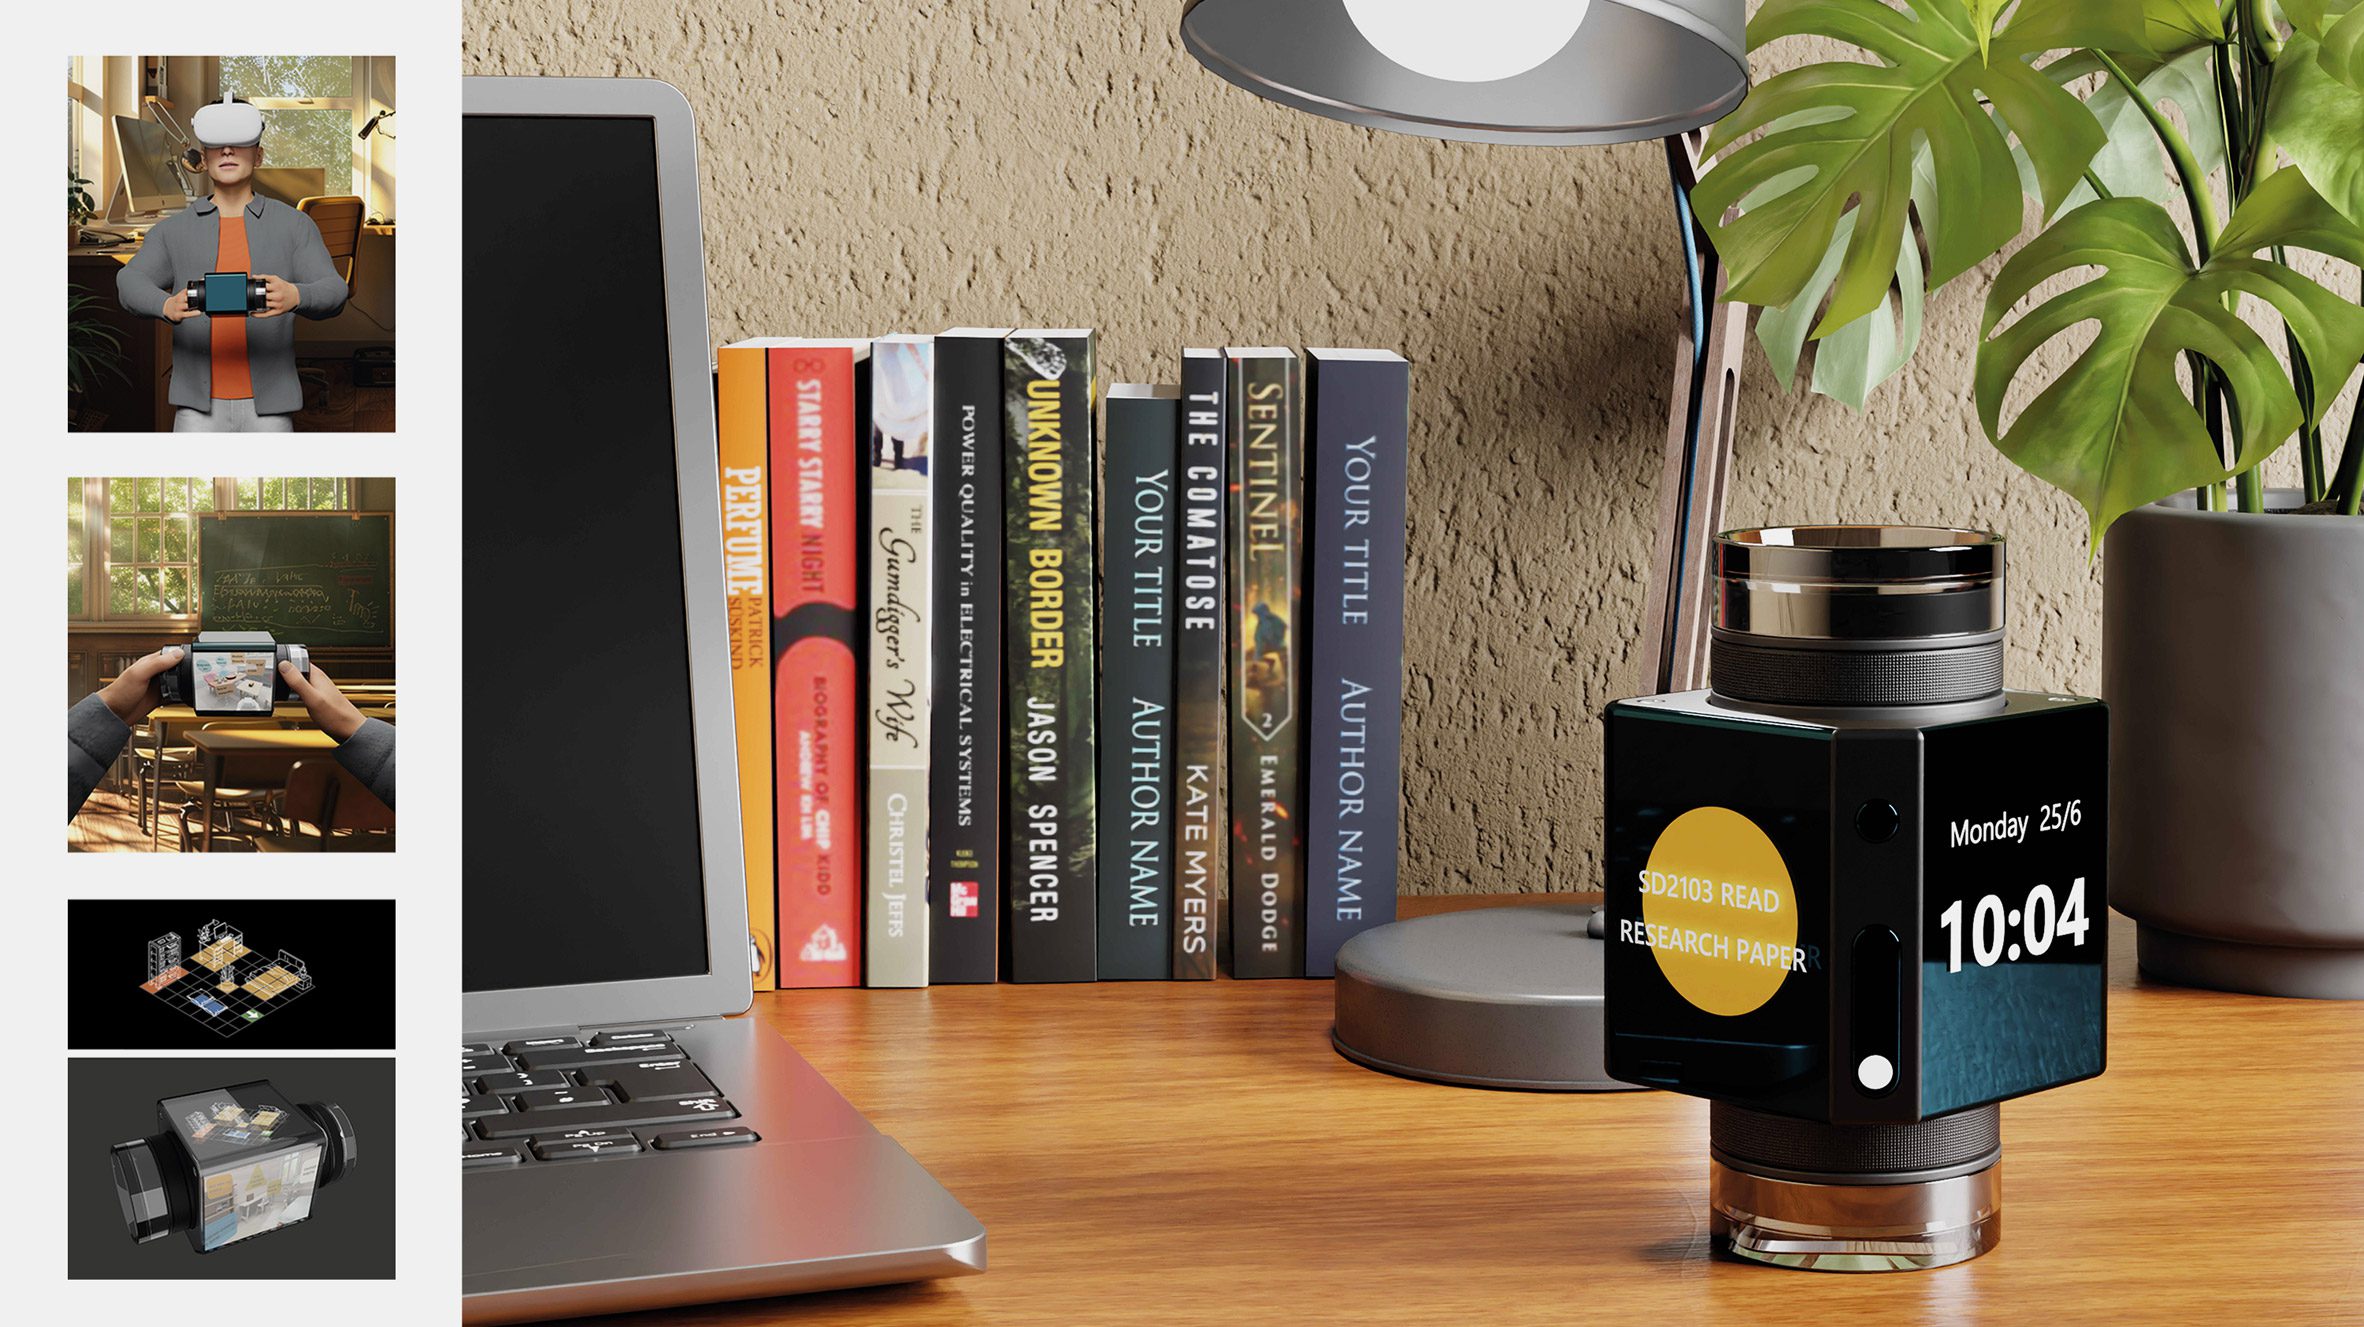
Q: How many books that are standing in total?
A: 9